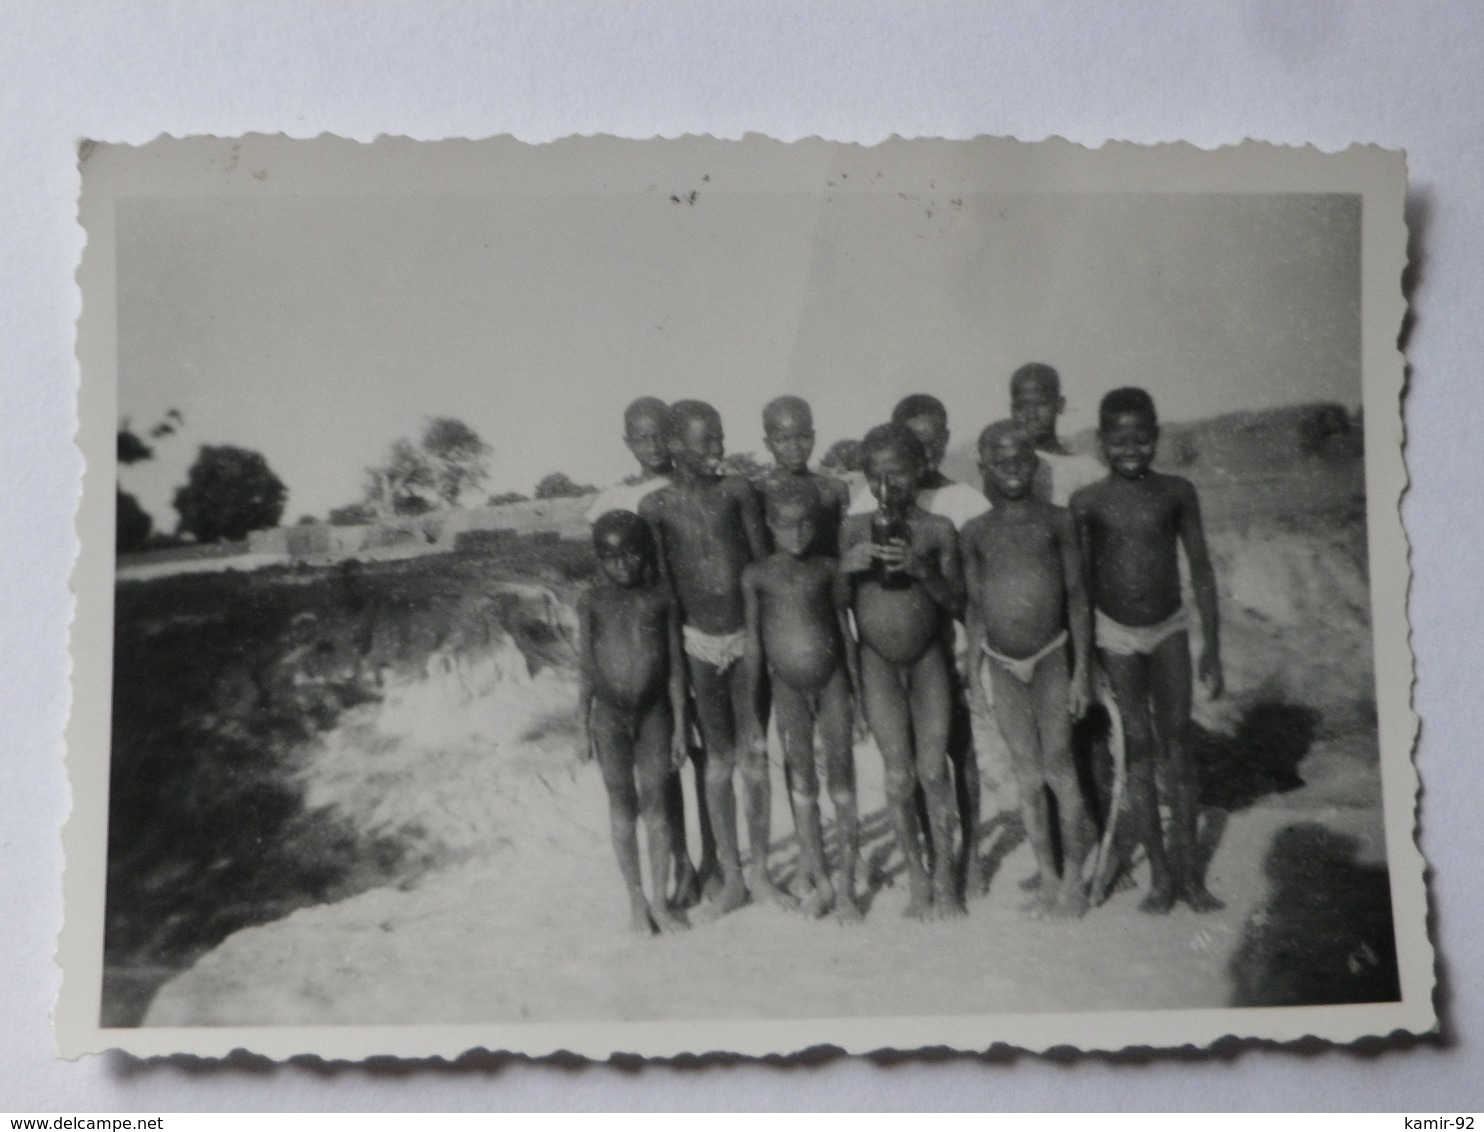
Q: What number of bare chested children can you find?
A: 7